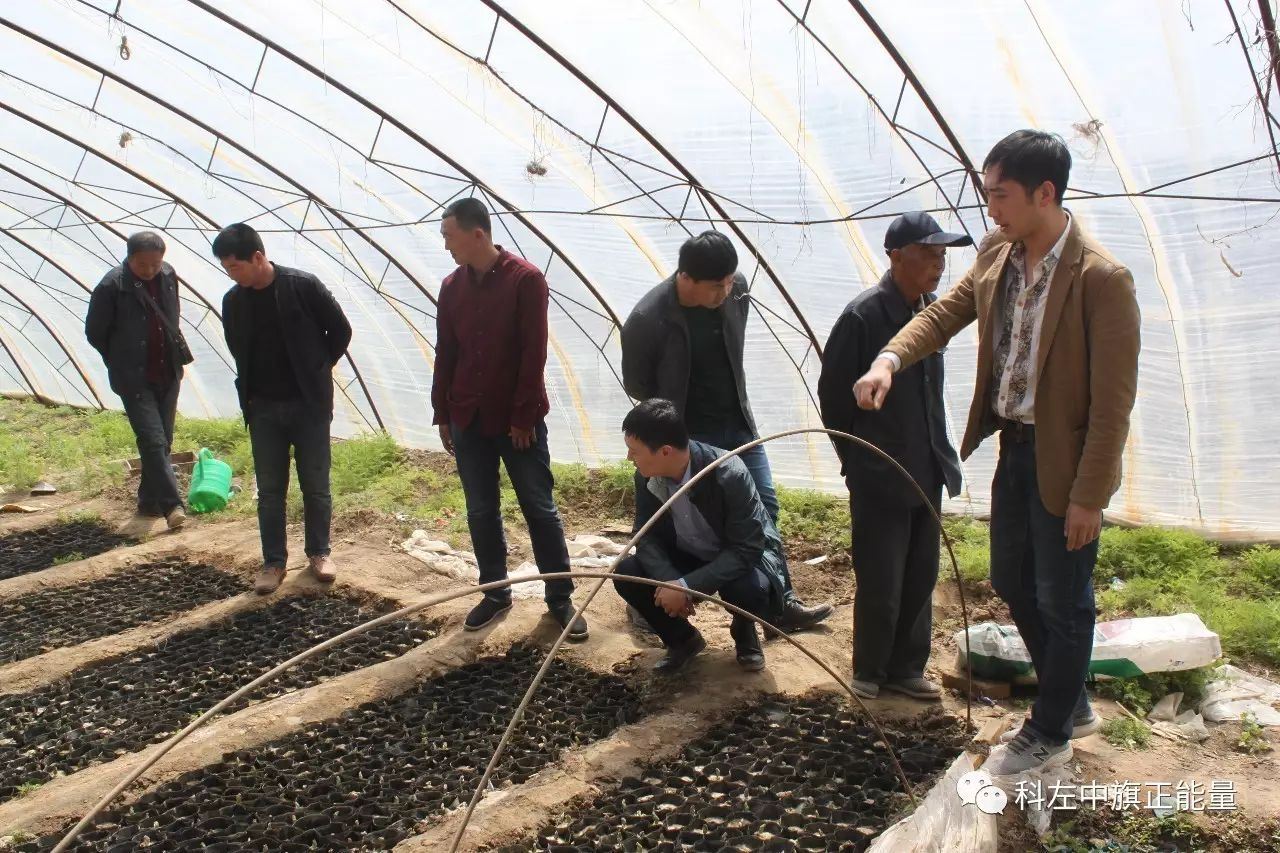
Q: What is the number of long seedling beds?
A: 5